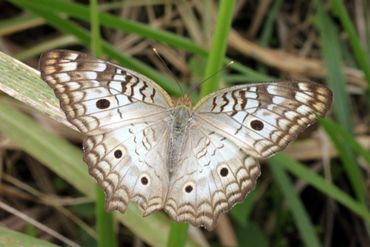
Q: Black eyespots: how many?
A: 6